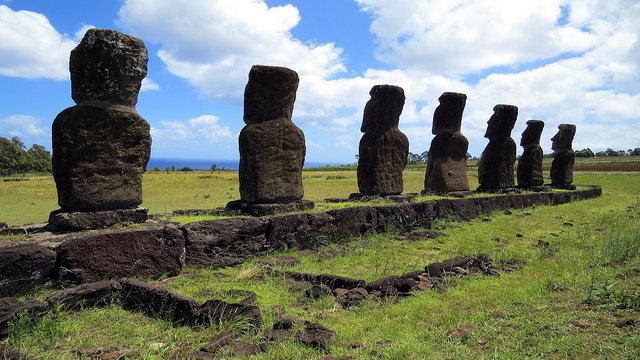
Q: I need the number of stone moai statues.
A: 7